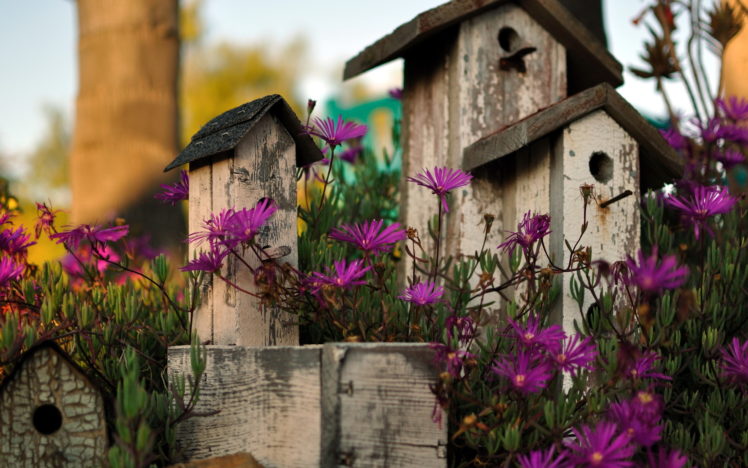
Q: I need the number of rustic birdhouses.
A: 4